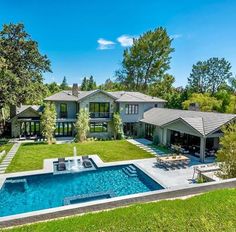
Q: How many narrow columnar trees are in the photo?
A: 3